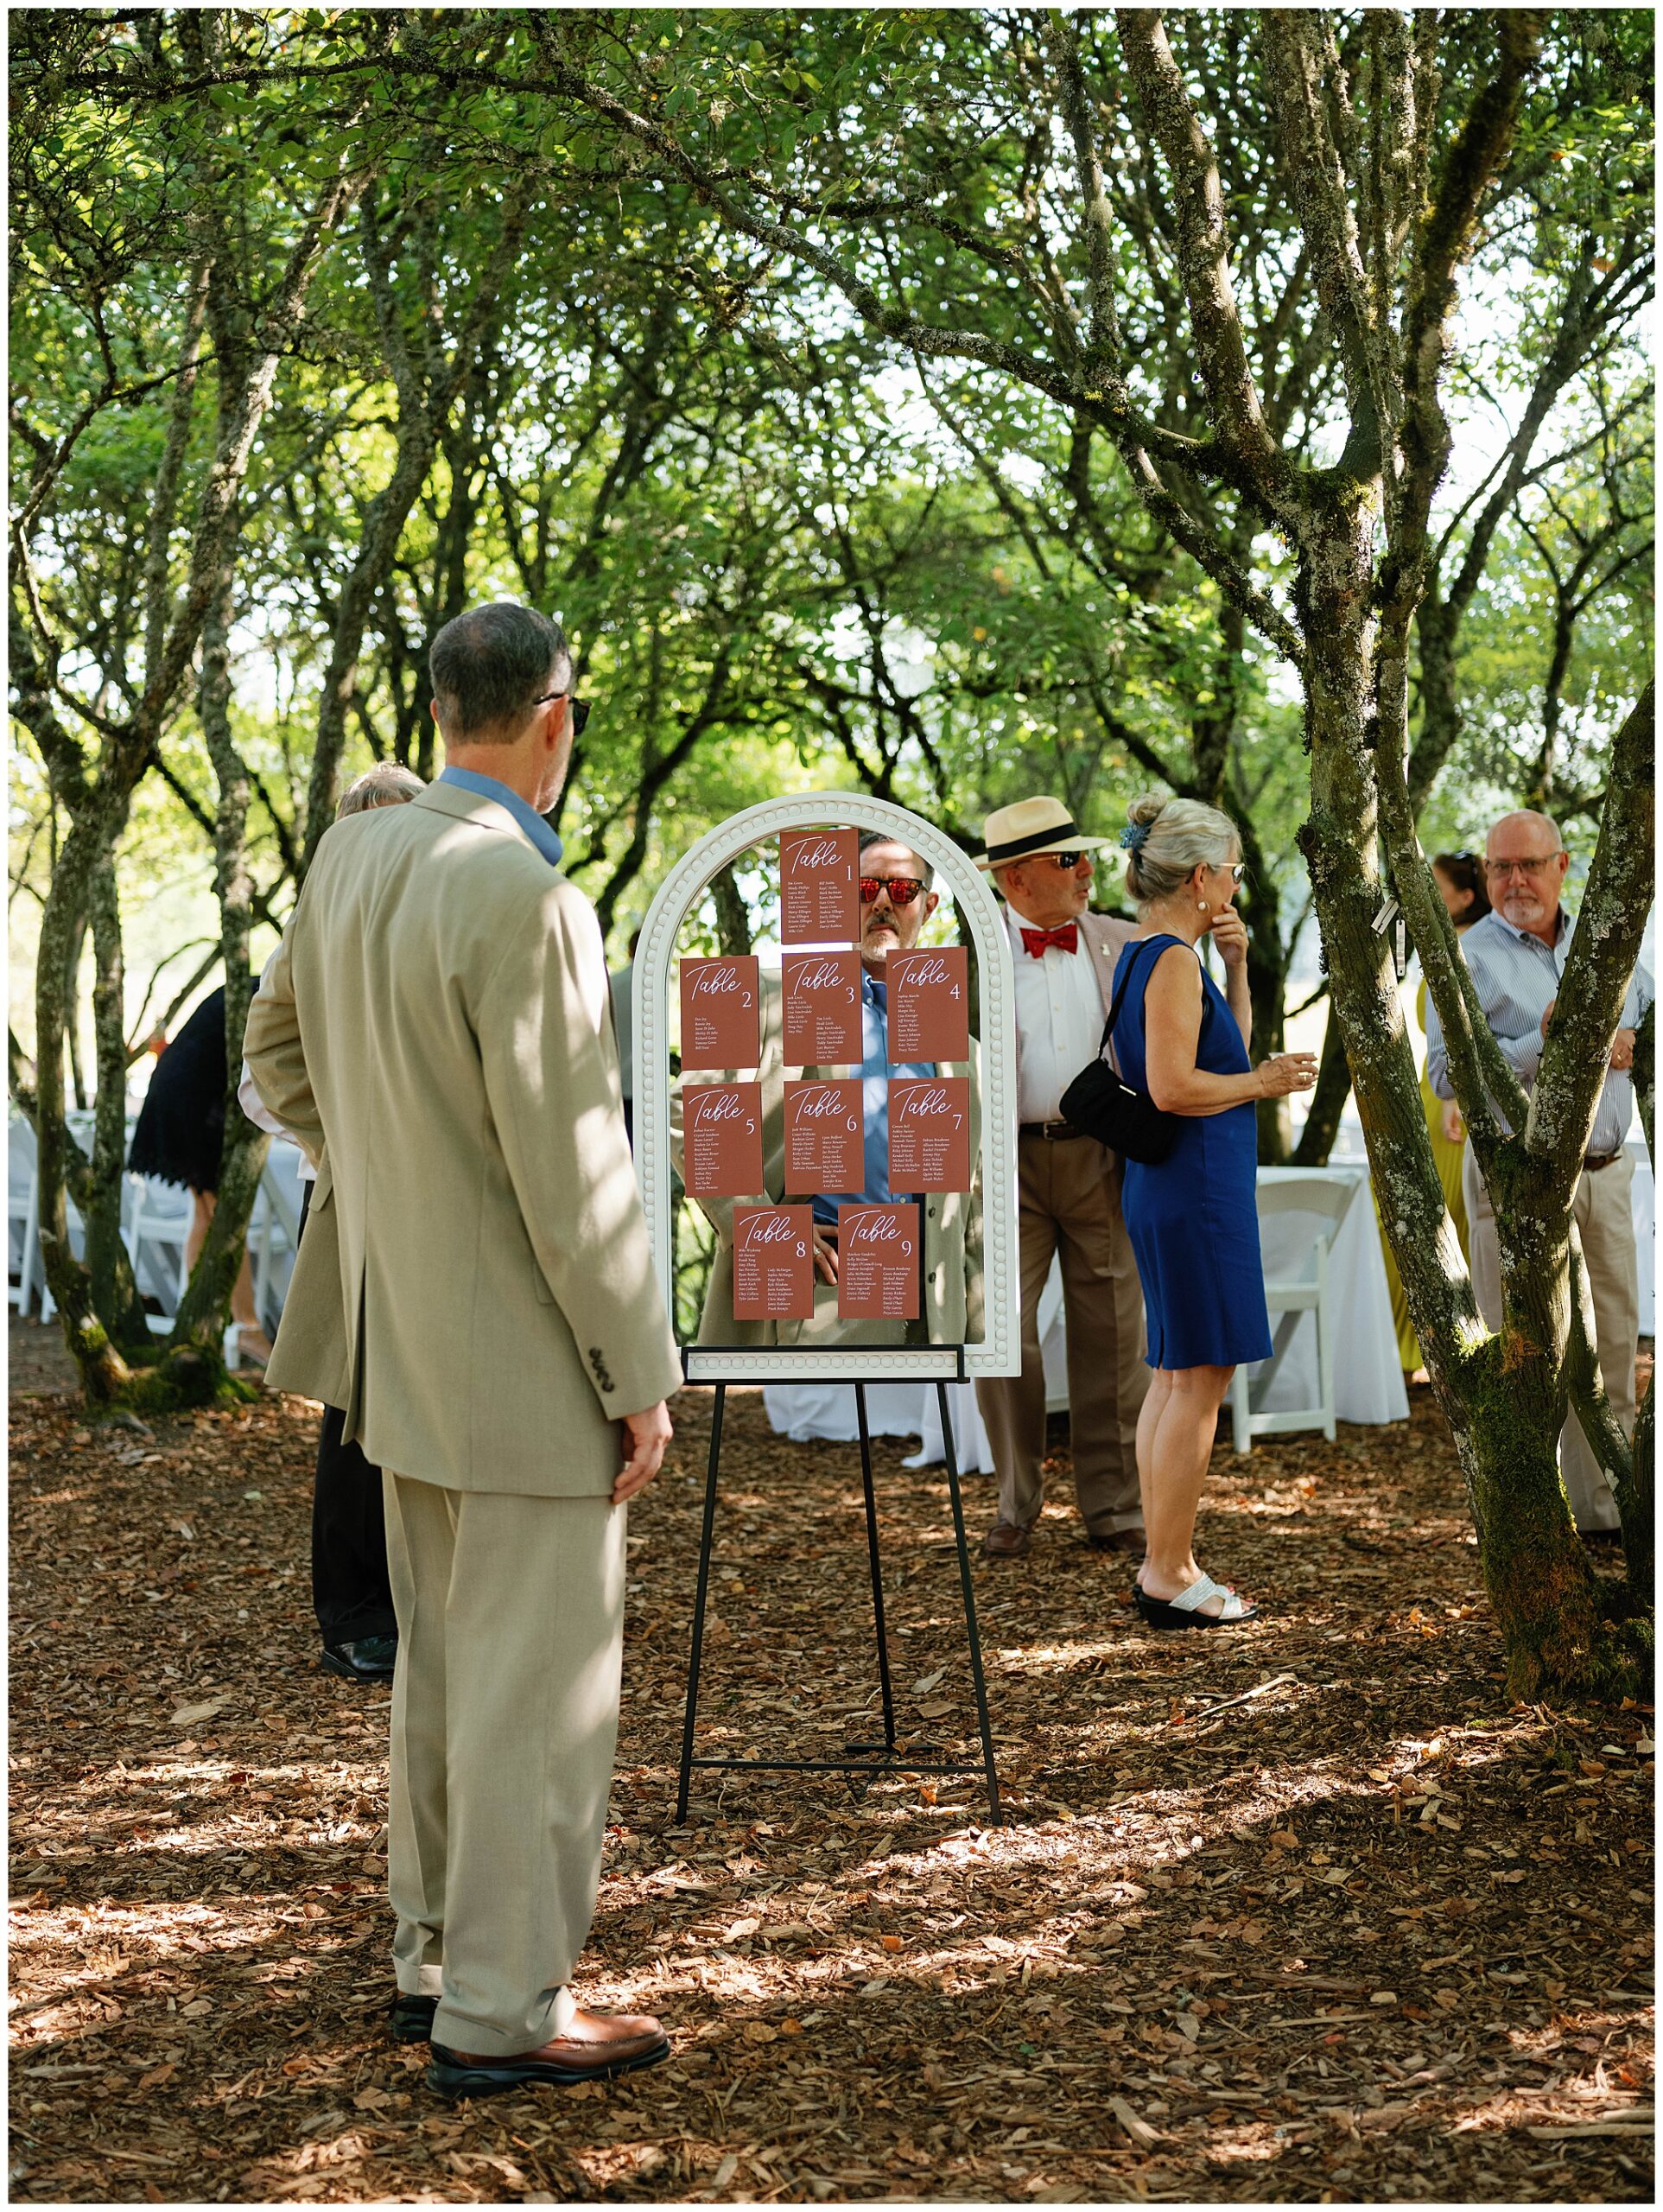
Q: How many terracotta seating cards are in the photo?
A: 9